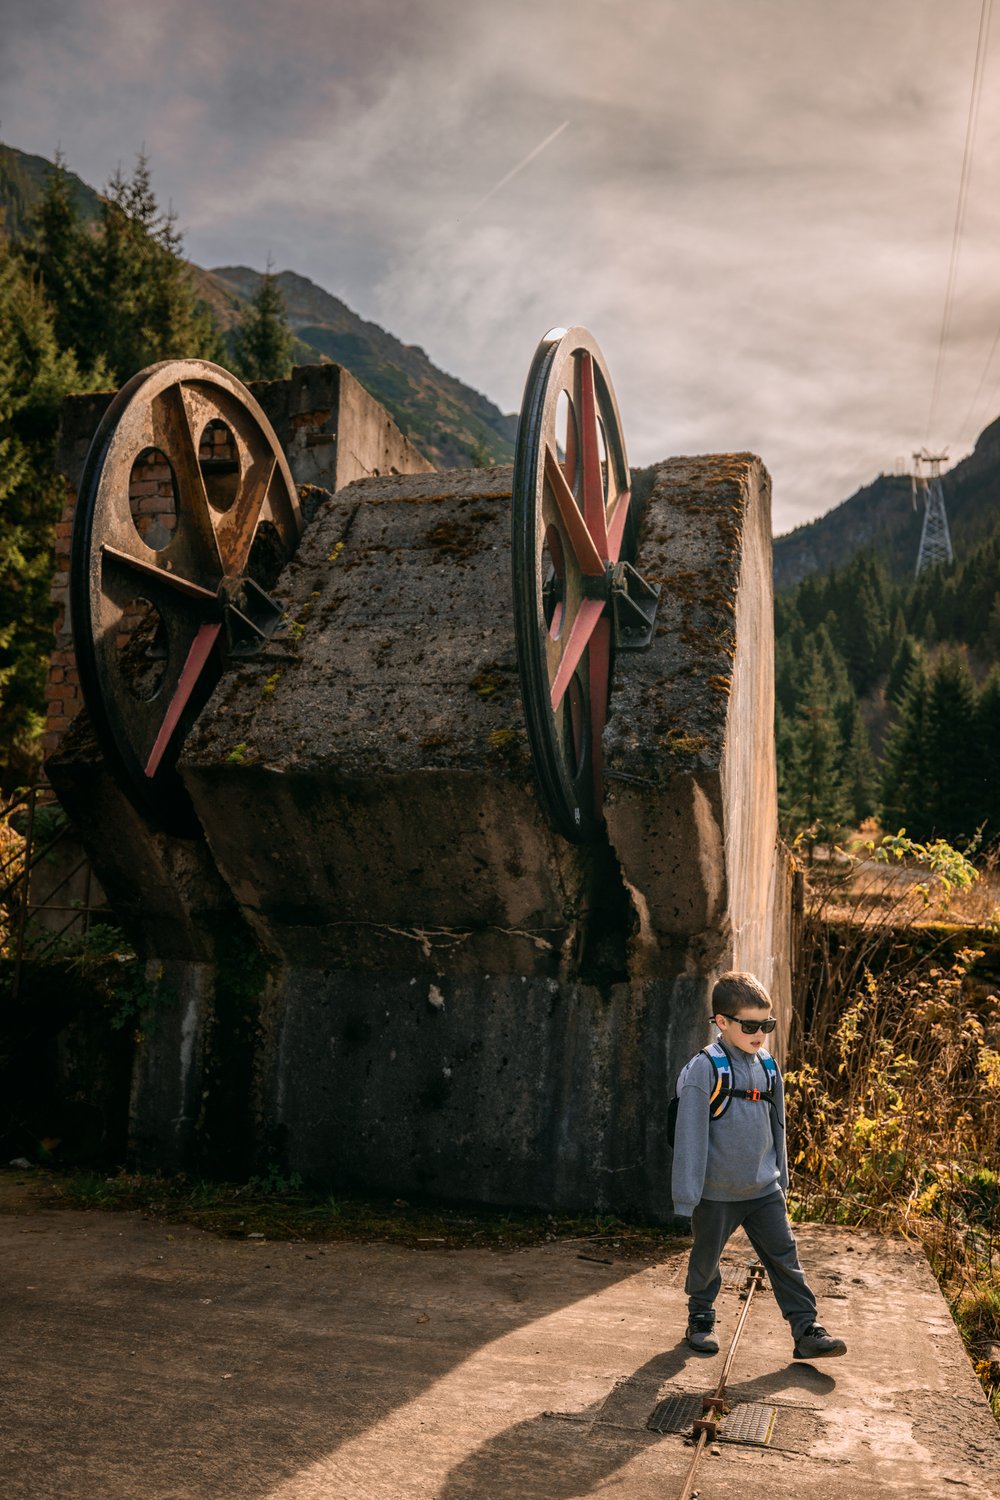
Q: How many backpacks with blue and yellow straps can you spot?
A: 1